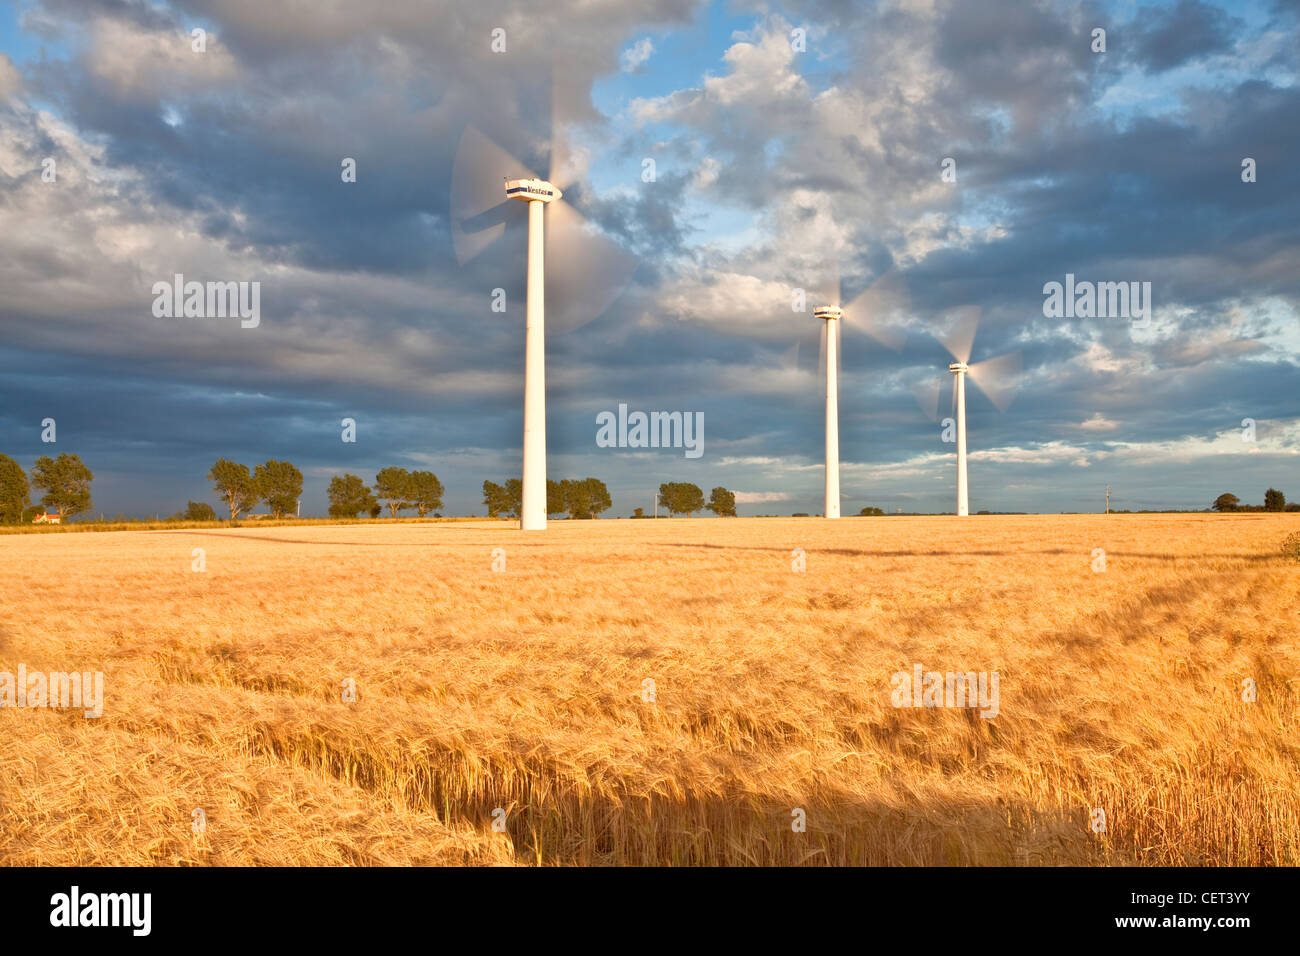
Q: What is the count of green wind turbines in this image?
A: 0